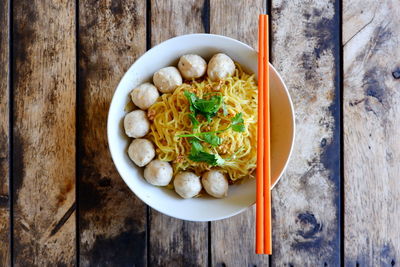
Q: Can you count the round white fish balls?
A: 9